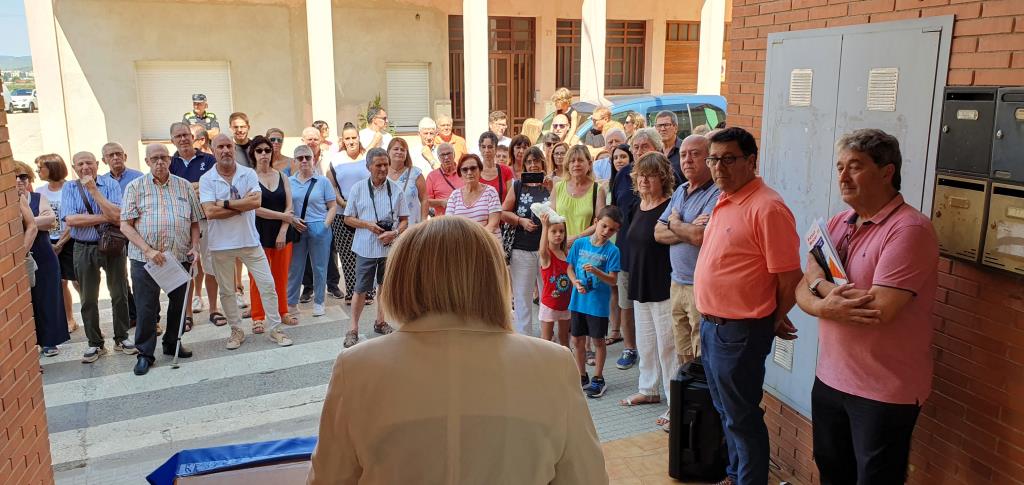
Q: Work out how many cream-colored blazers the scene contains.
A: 1